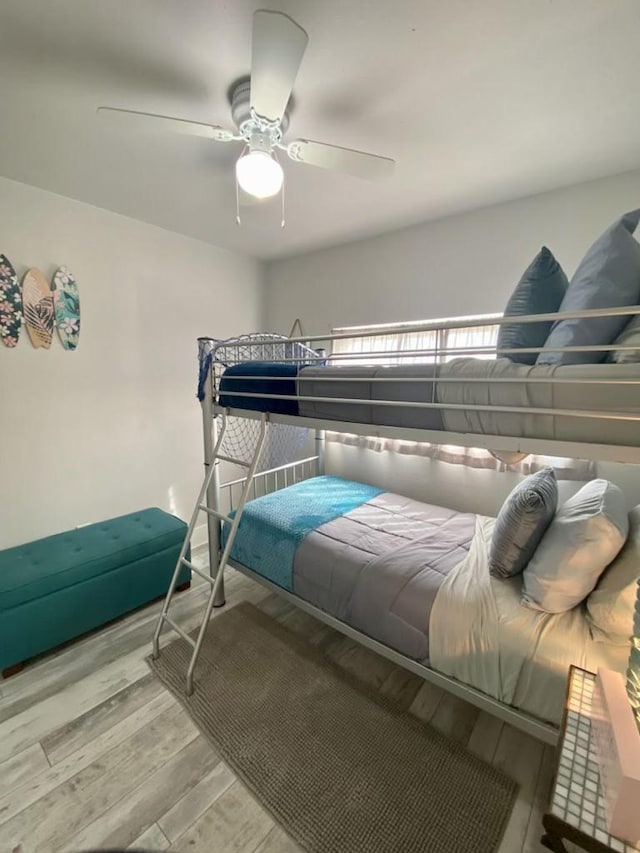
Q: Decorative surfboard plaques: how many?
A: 3